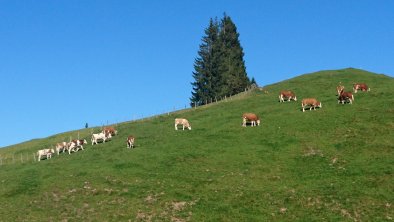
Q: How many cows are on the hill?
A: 13